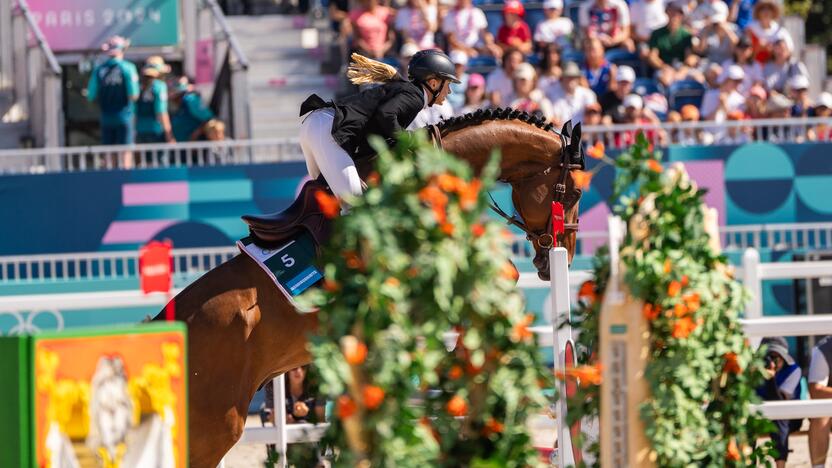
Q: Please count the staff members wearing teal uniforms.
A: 3